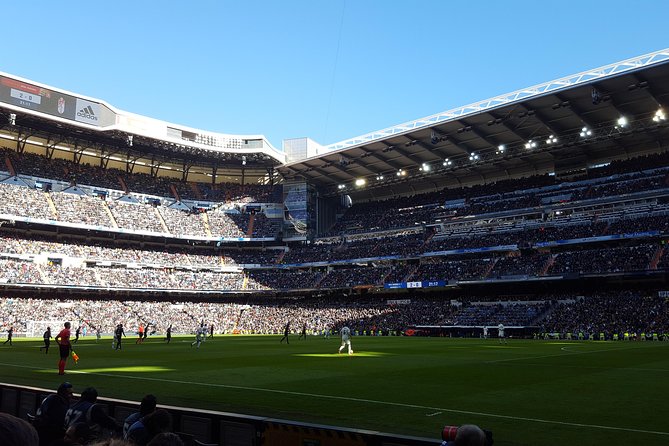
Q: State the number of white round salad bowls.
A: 0